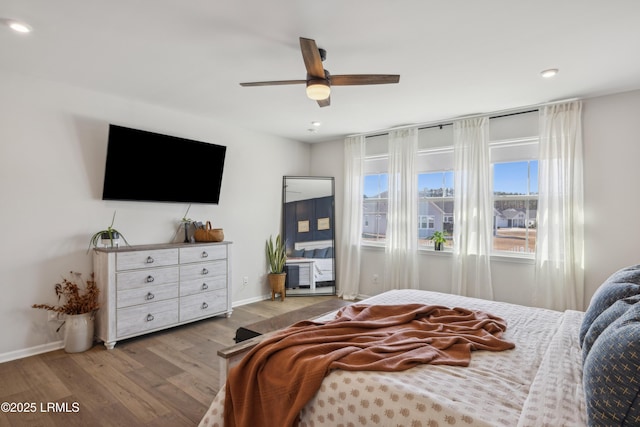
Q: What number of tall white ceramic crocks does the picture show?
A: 1